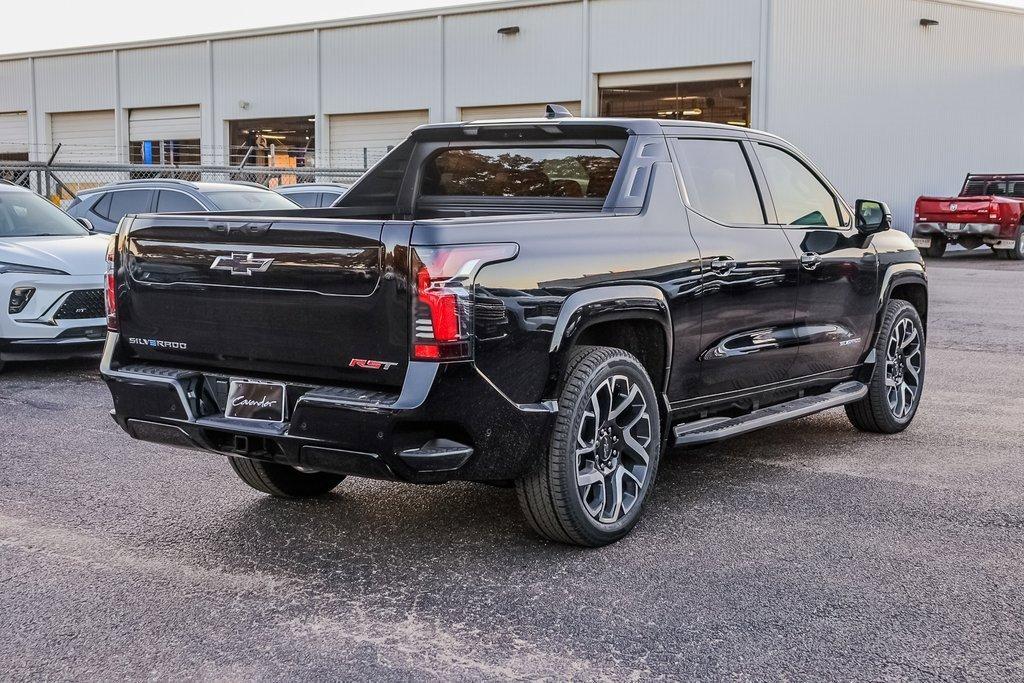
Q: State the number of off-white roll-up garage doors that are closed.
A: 3